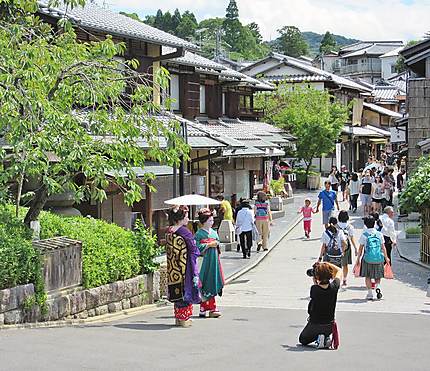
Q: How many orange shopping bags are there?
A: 2